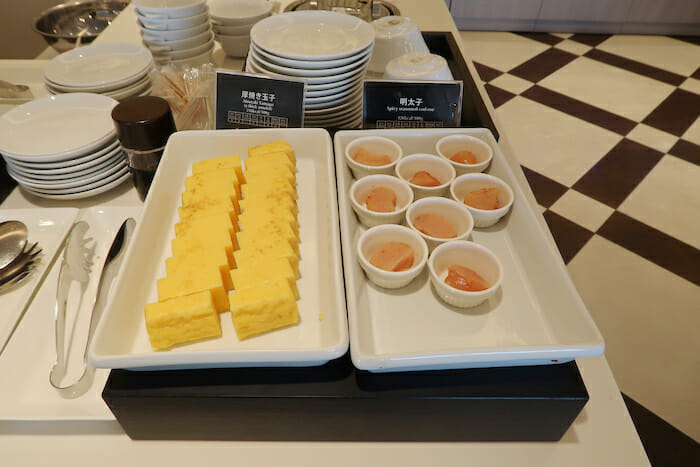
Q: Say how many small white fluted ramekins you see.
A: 8